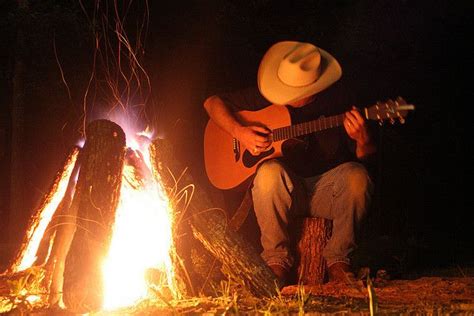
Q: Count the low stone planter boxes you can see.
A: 0